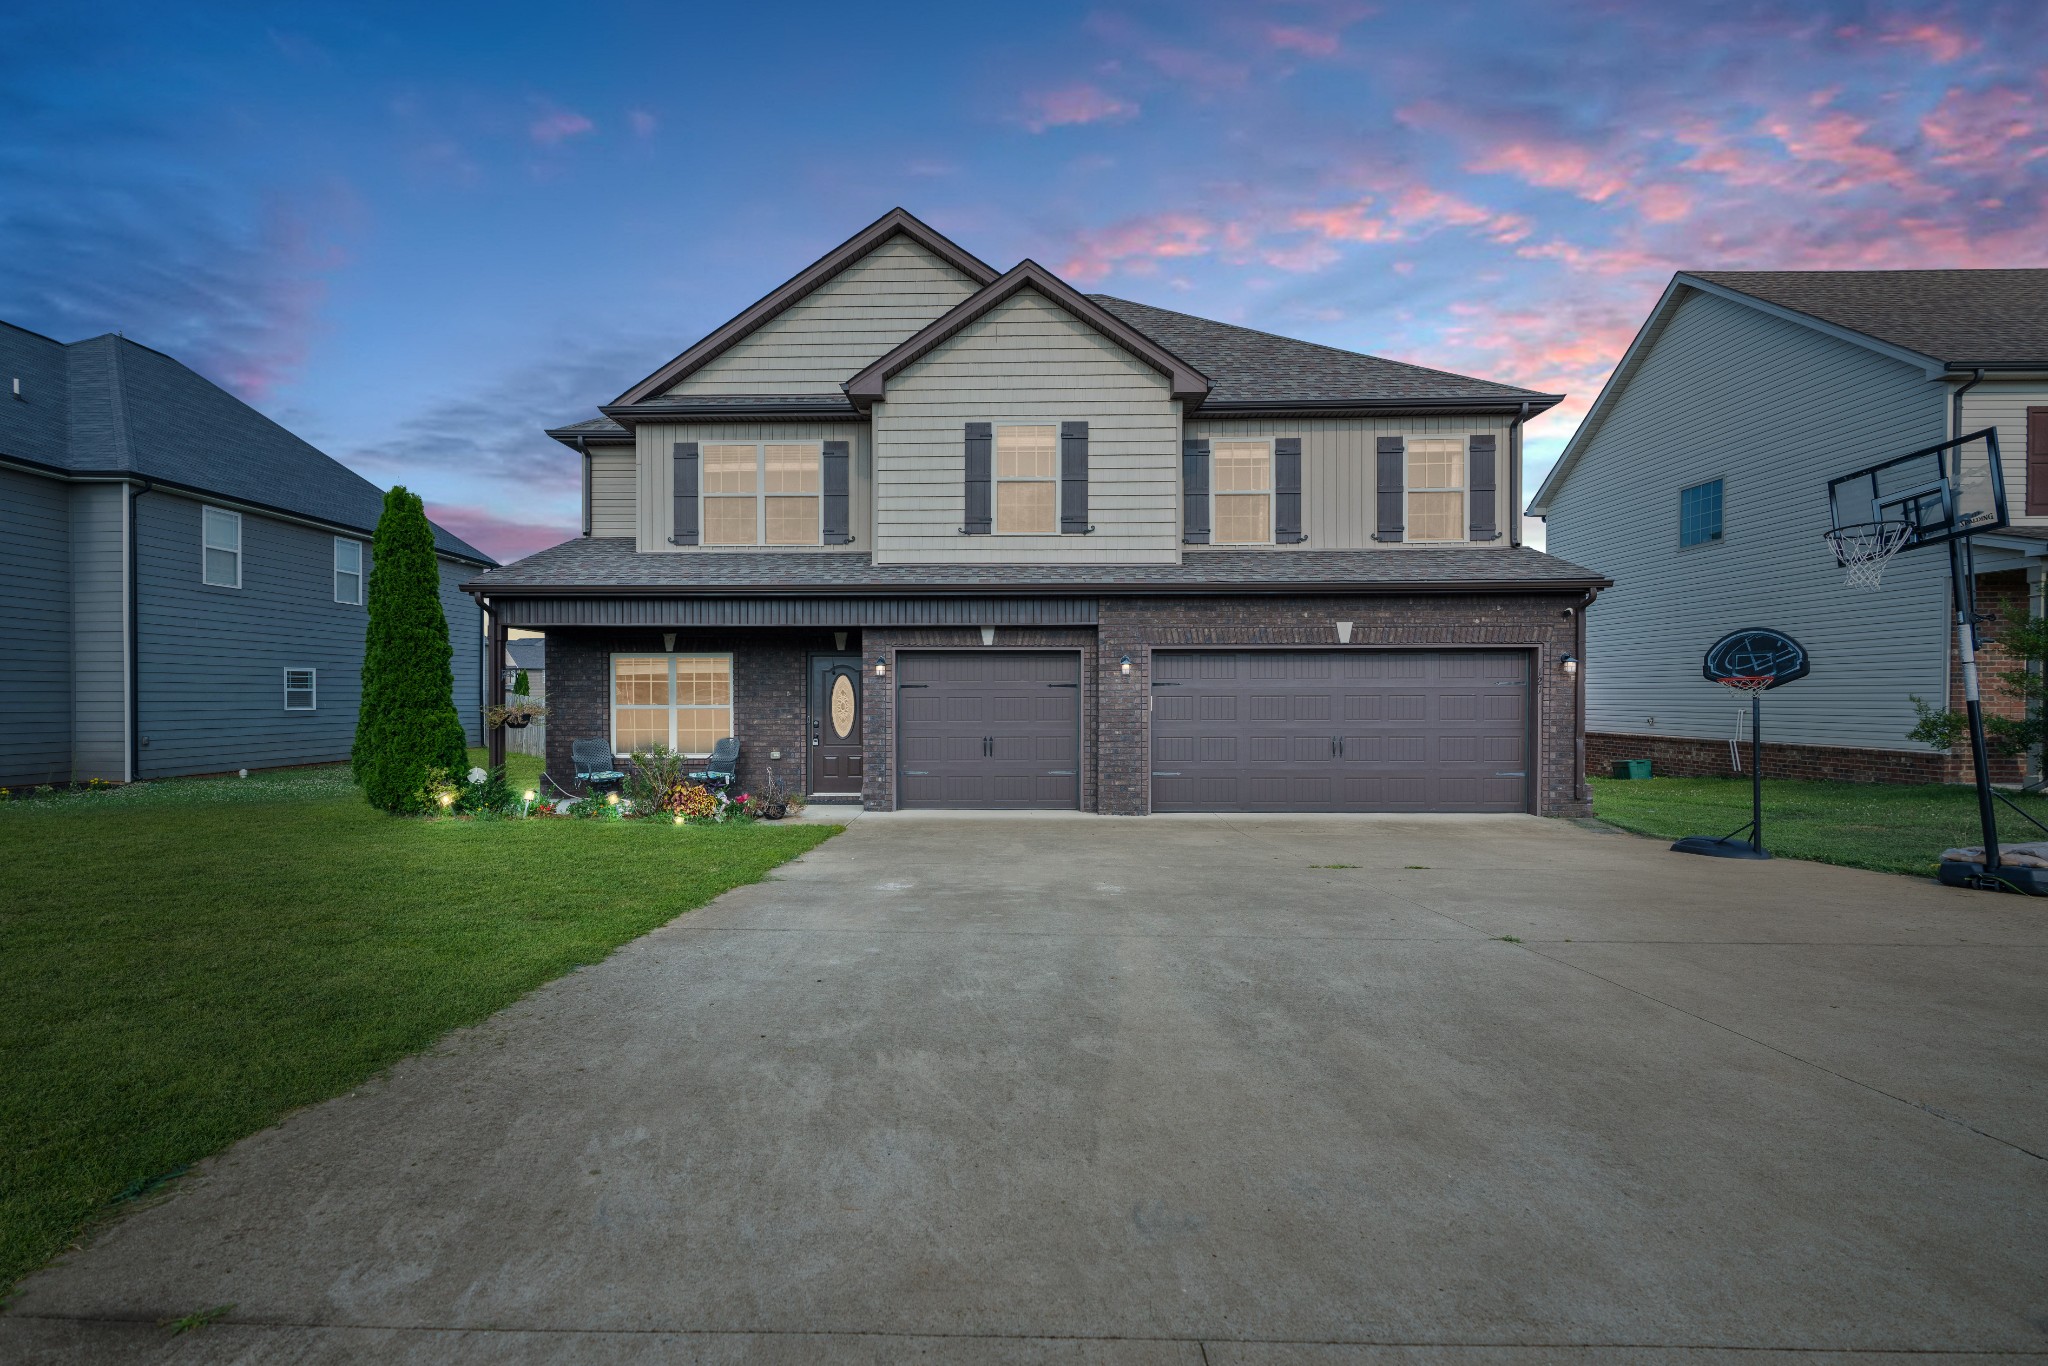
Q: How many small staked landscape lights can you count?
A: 4